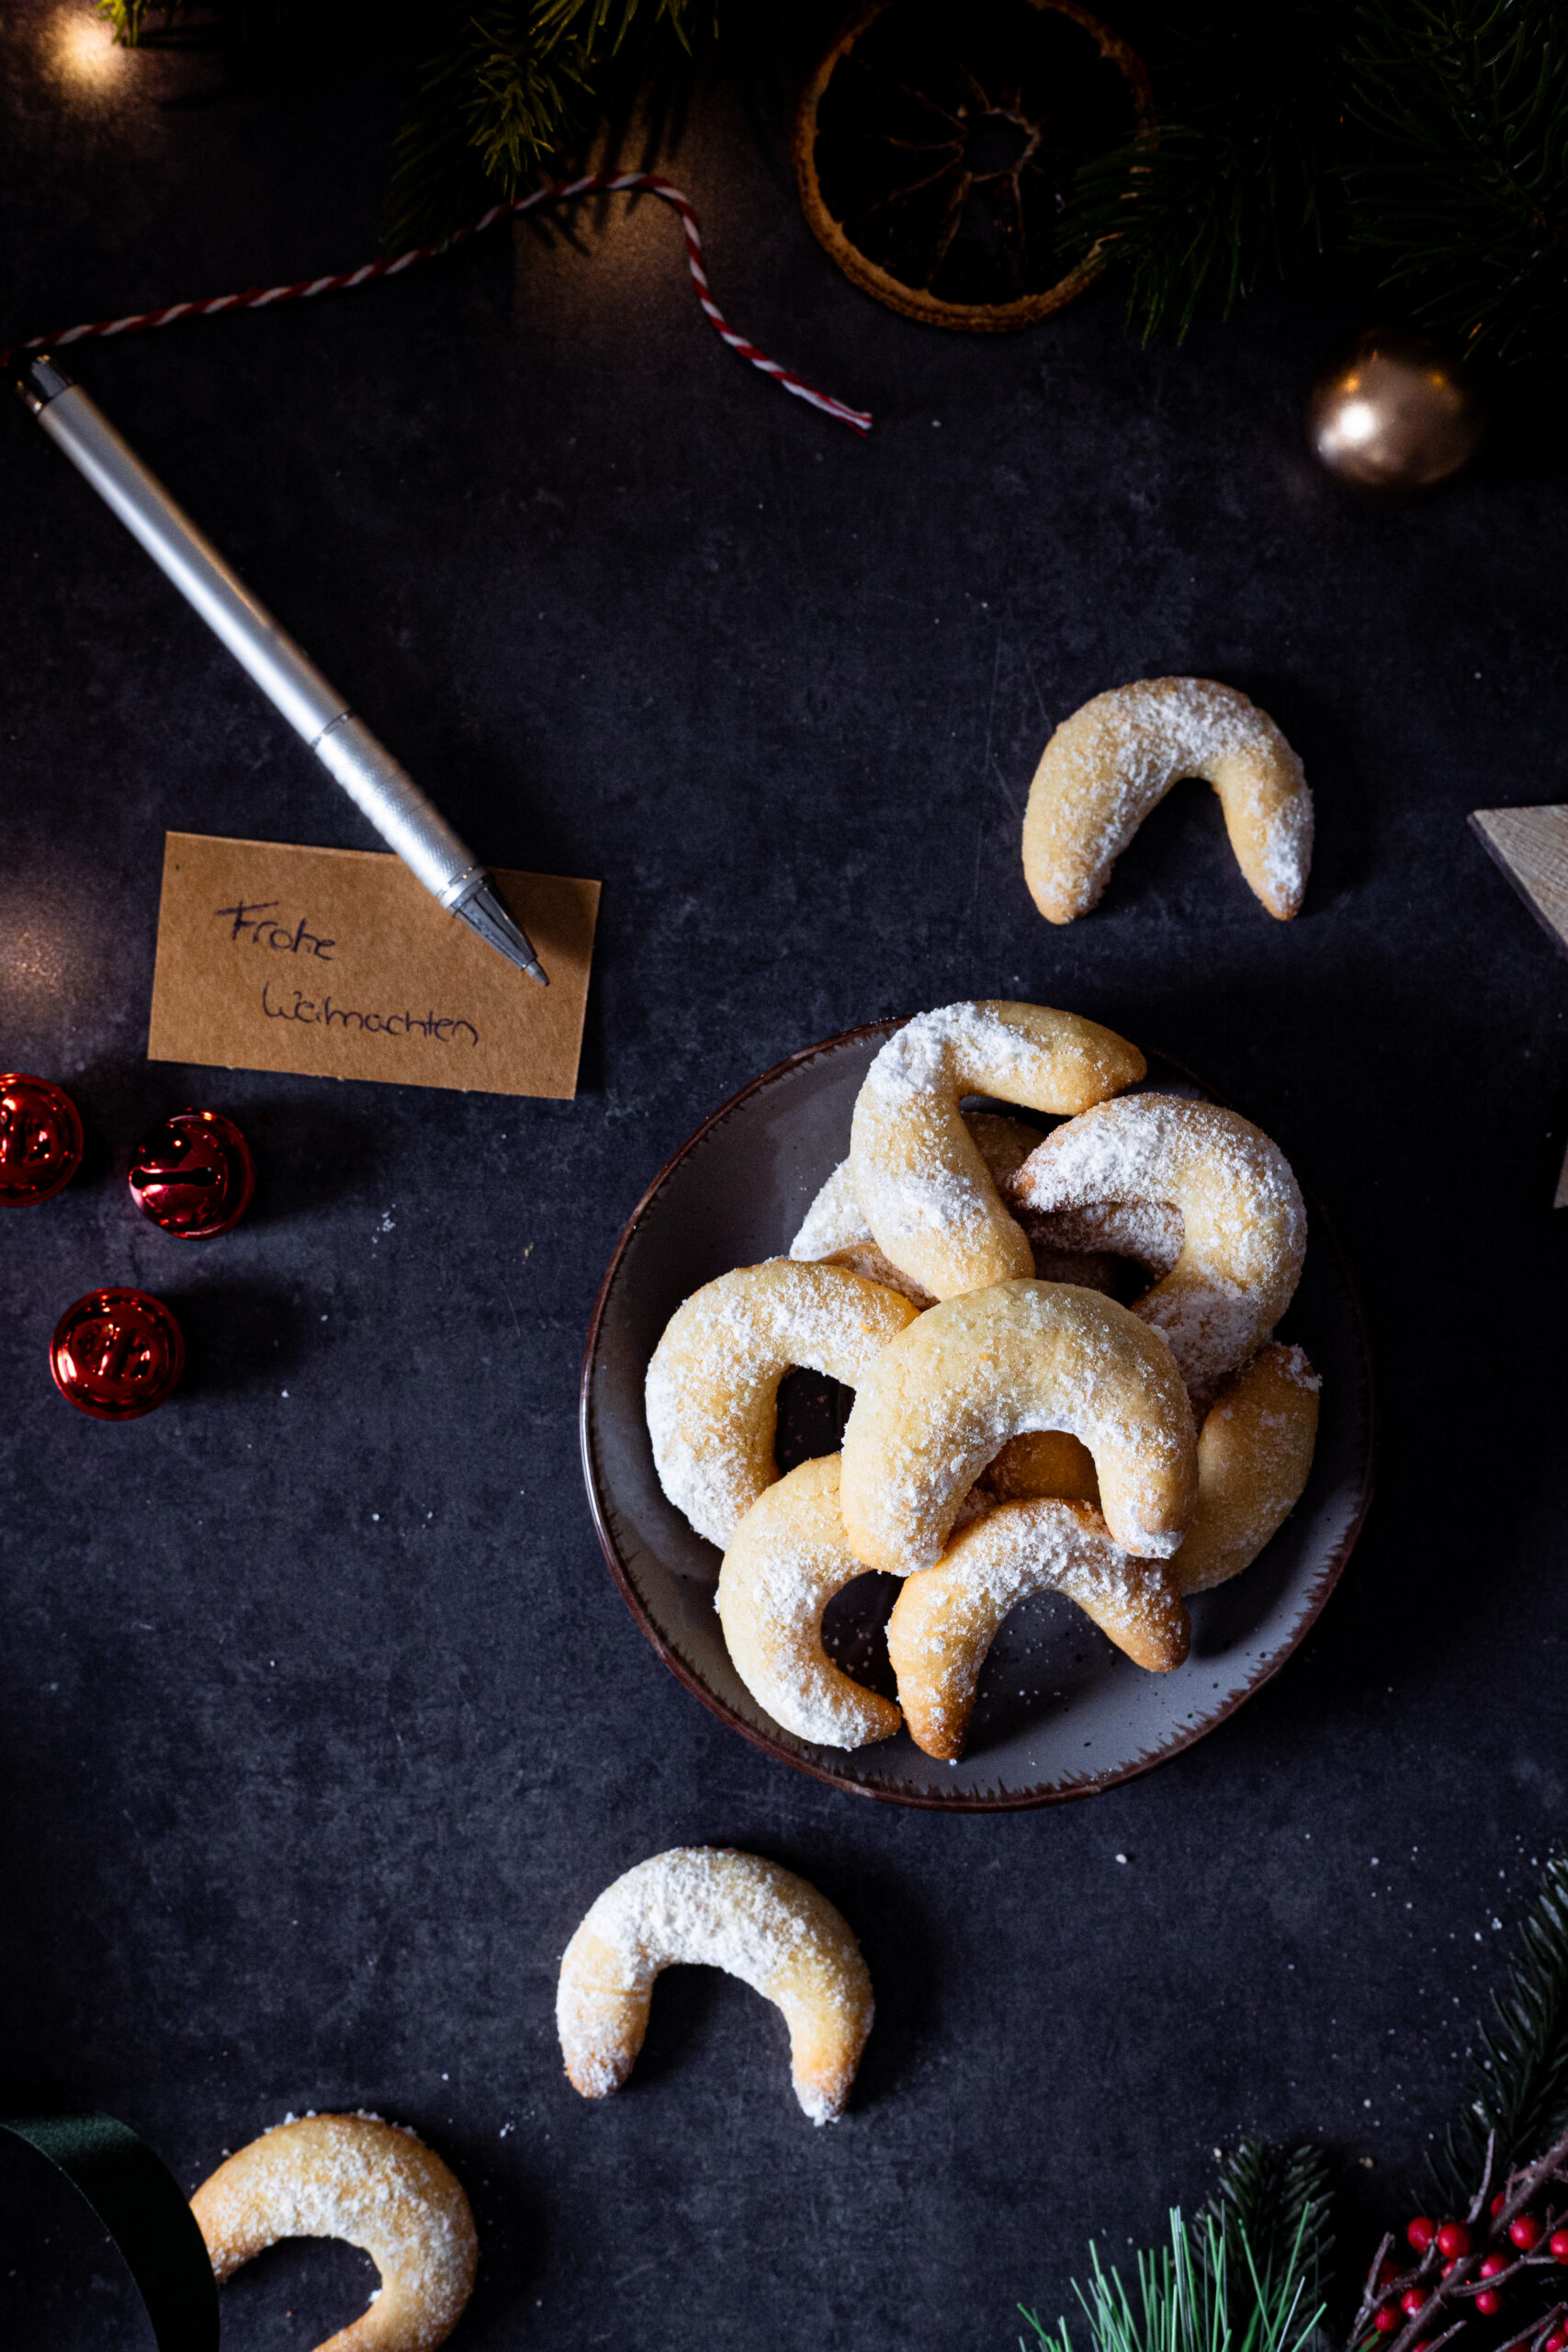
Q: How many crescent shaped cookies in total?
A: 11